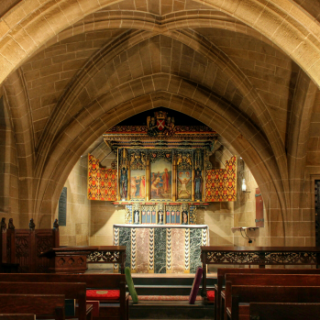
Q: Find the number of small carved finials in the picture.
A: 4